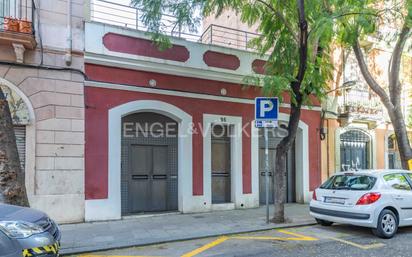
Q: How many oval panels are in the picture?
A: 3